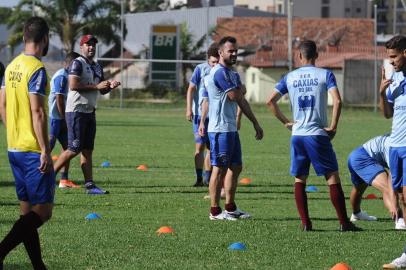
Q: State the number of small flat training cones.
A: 10